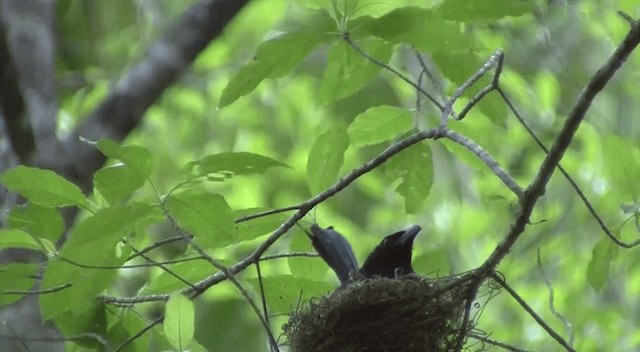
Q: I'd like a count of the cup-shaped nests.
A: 1